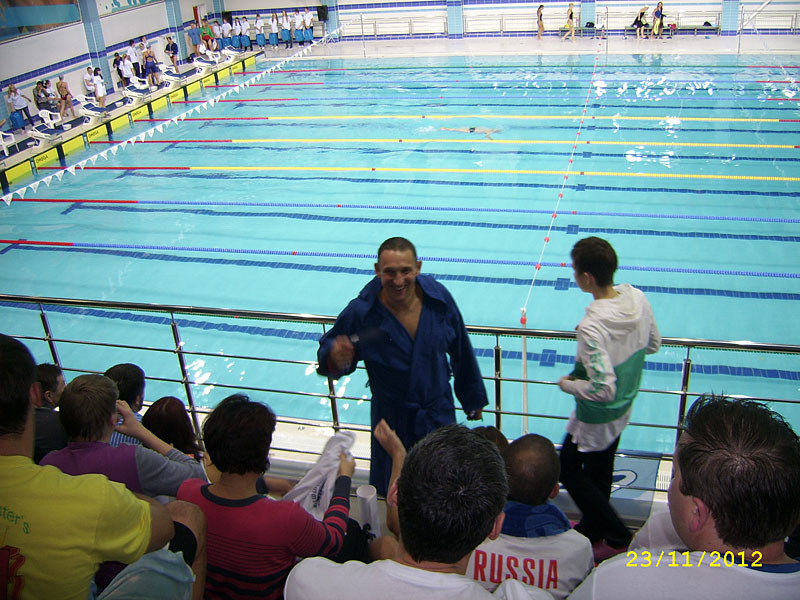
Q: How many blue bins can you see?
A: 10